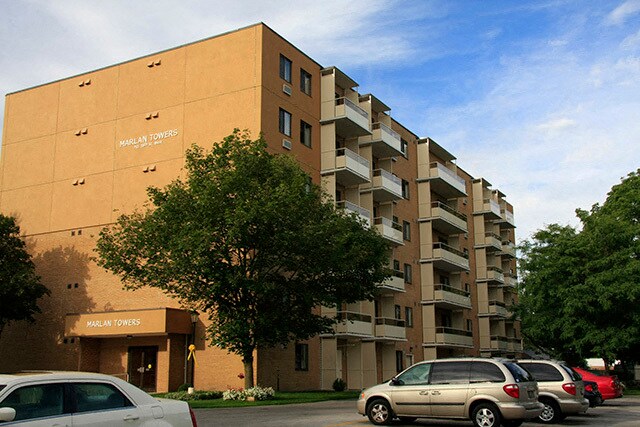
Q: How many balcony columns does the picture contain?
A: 5